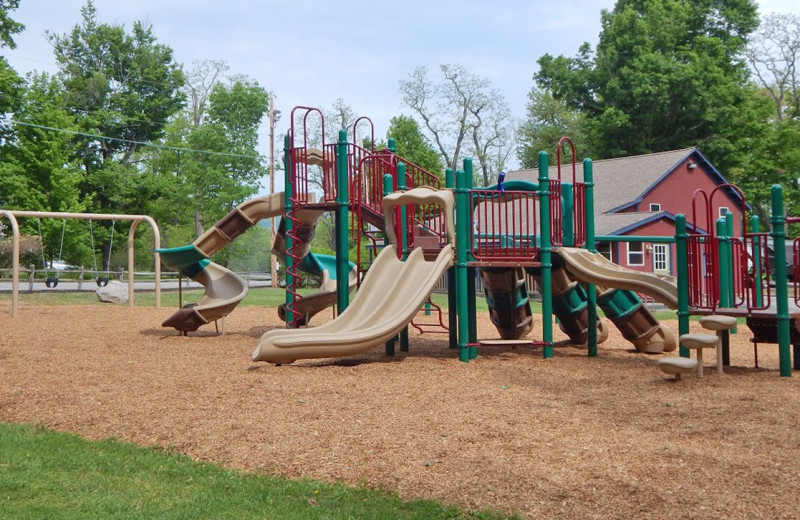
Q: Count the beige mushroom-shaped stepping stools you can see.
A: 3